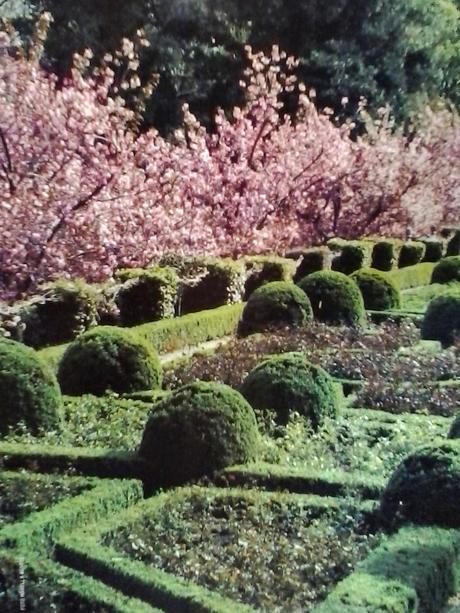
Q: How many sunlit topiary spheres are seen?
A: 11